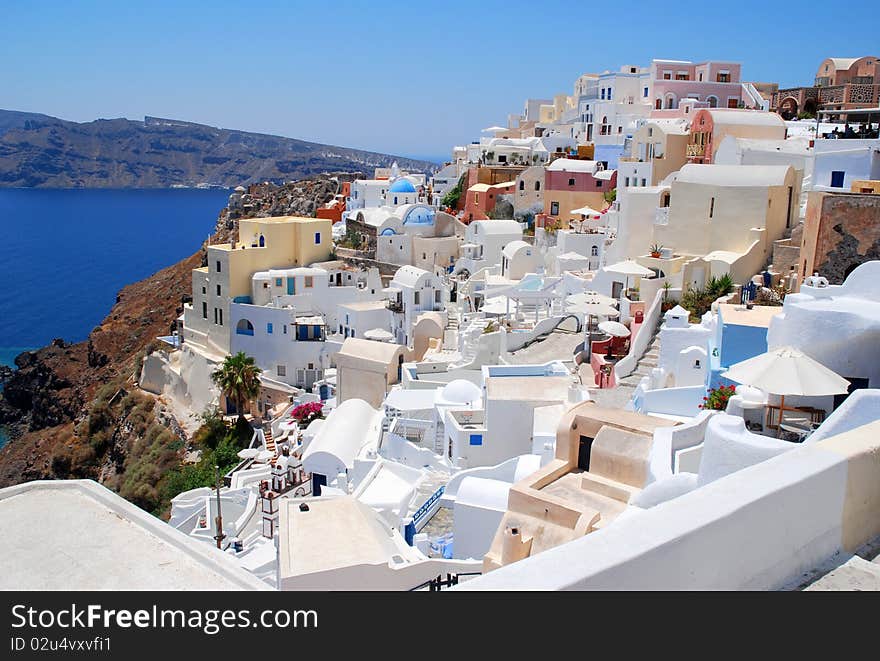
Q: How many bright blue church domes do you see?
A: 1